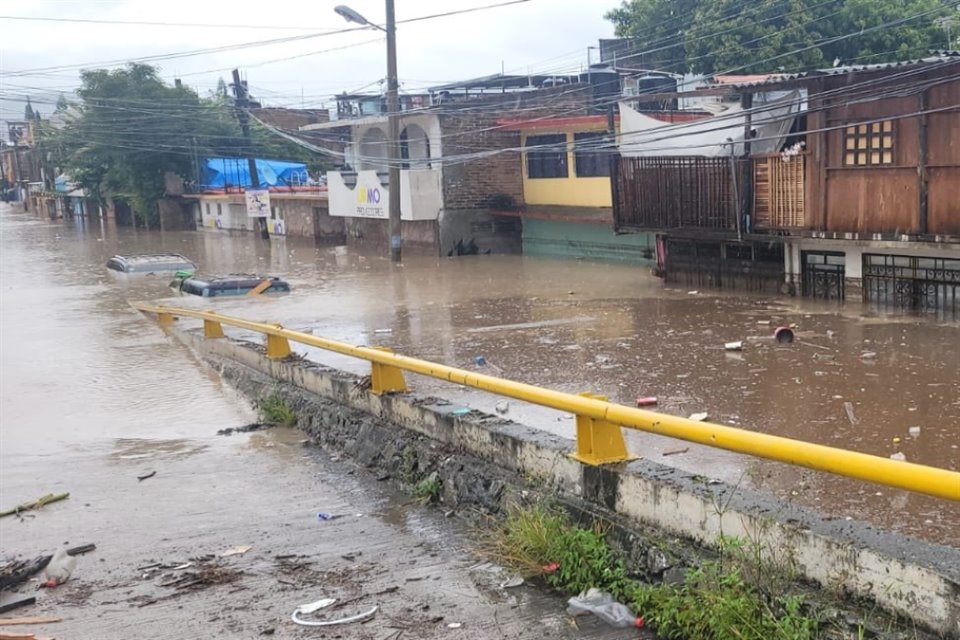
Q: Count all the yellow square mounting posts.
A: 5